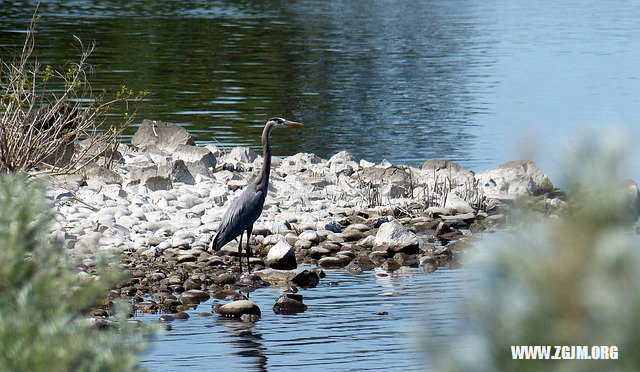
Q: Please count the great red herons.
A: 0